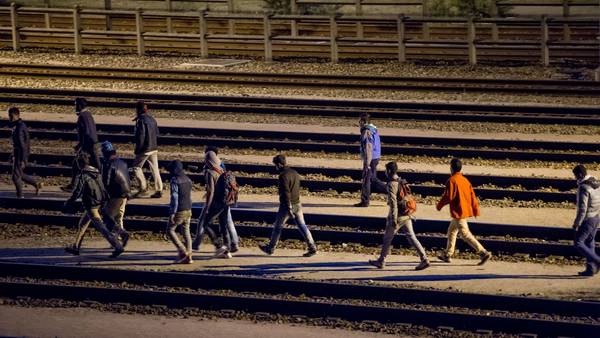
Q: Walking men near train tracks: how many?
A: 13